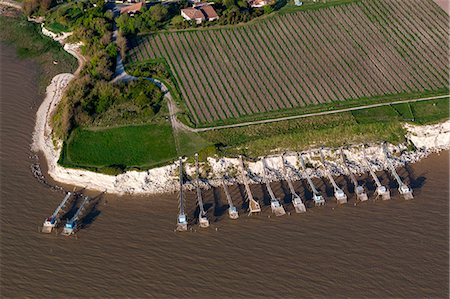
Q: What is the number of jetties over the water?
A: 13